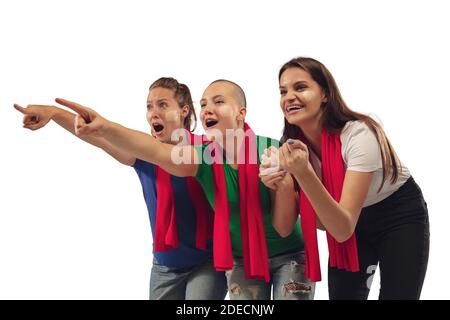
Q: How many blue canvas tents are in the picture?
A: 0